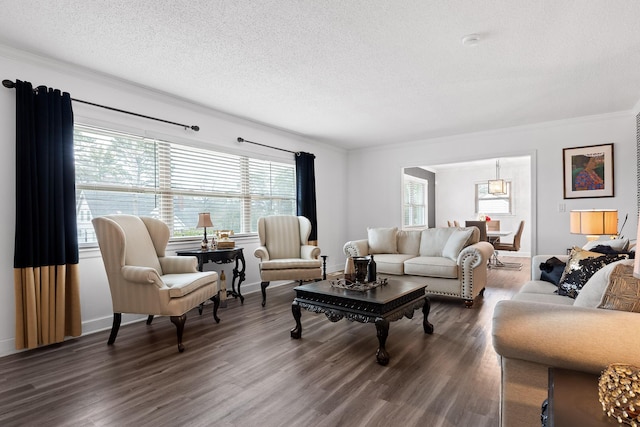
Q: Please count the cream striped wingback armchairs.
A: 2